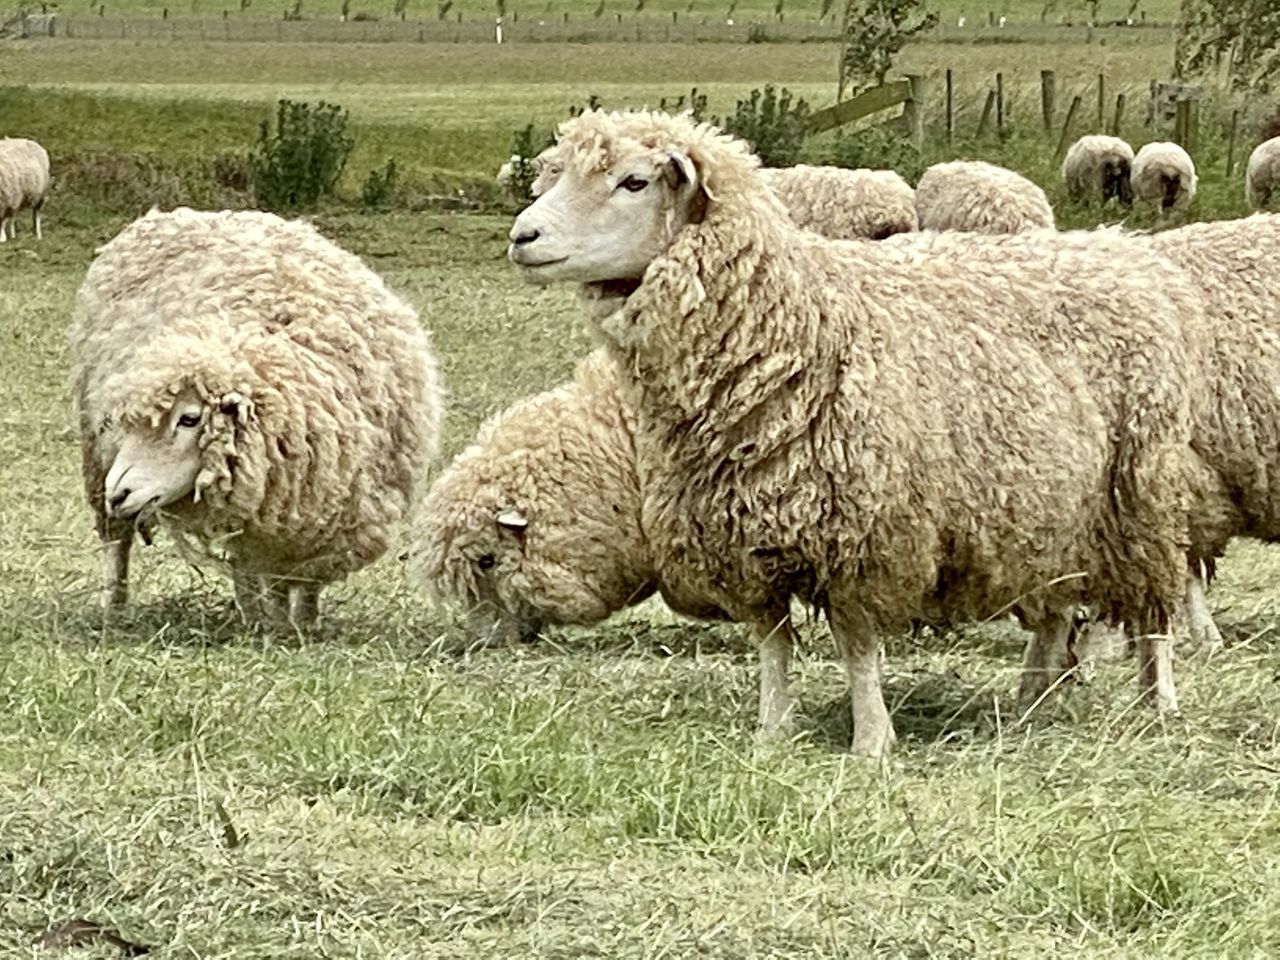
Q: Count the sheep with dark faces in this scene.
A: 0